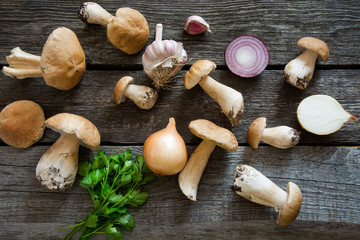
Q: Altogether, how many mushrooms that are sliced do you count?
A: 0